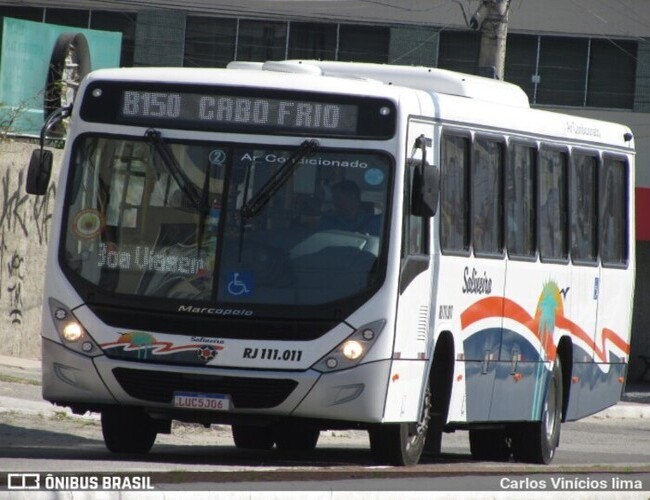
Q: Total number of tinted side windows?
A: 6